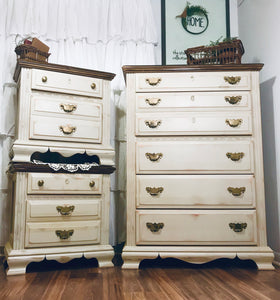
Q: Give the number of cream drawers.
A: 12